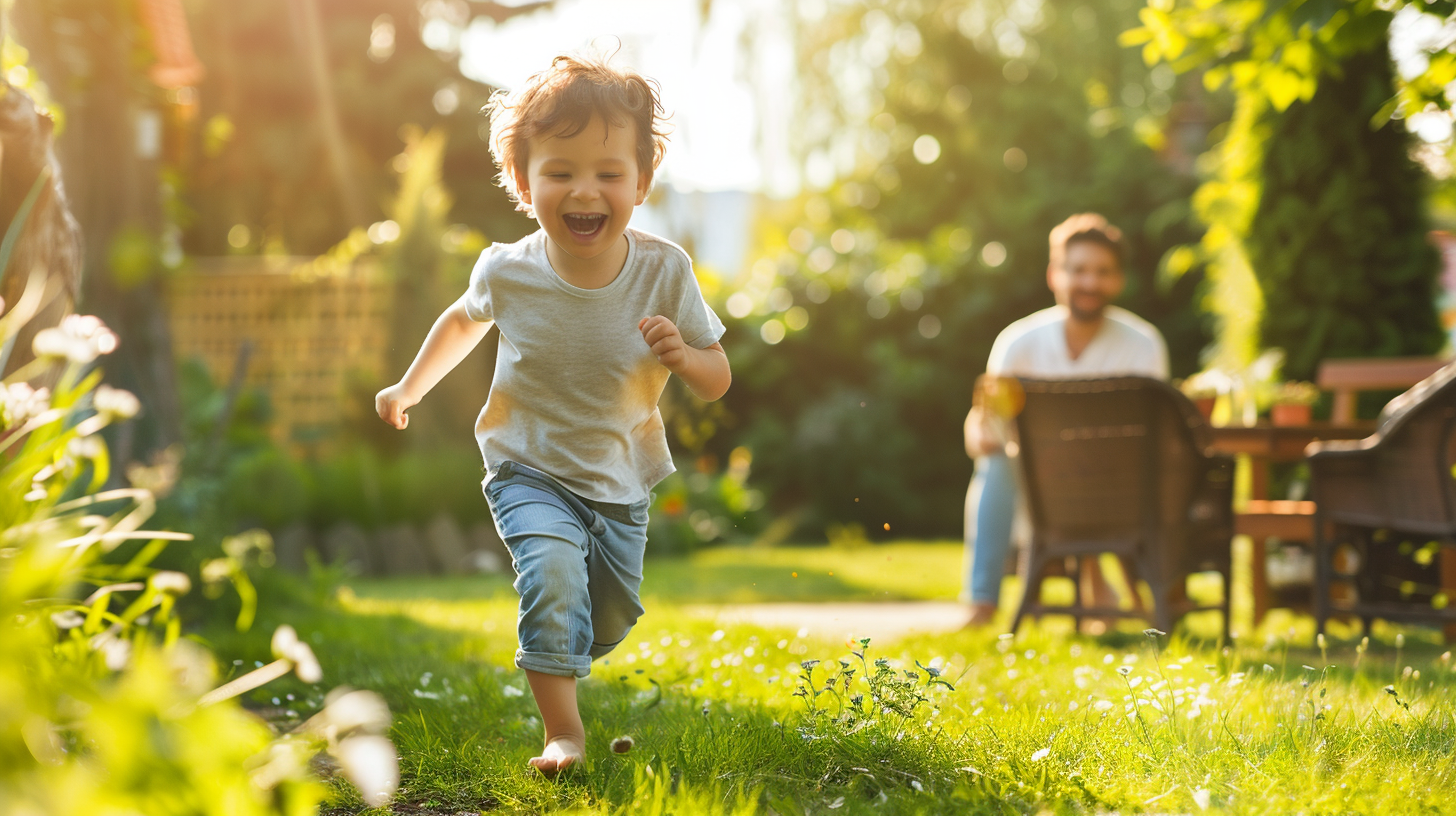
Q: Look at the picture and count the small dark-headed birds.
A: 0